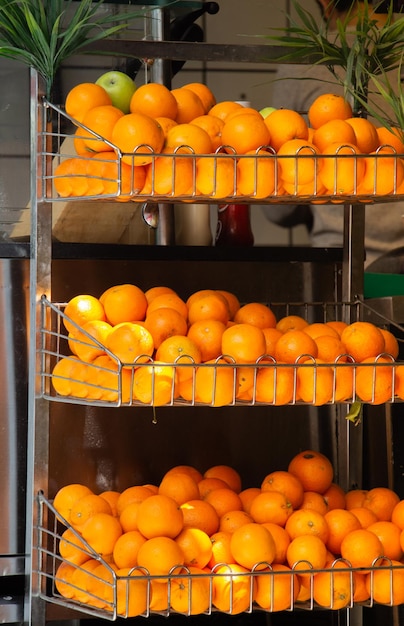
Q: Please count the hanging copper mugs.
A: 0